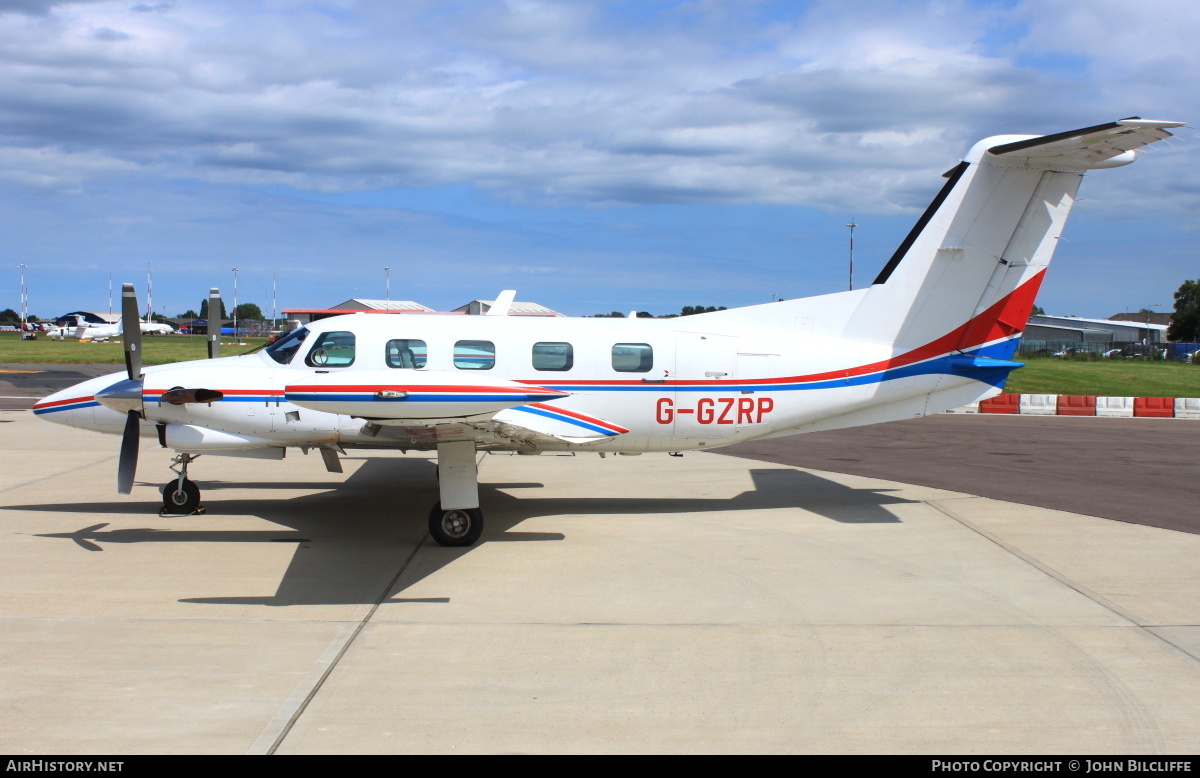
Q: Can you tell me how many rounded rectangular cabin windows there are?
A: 4